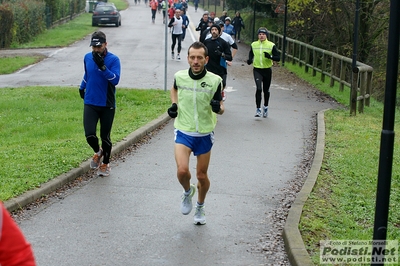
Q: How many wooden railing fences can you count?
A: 1